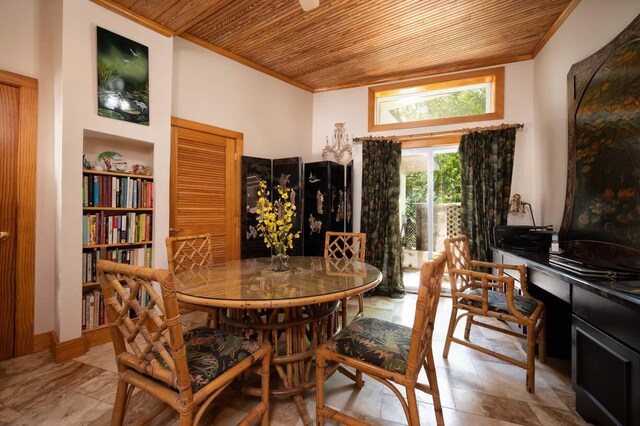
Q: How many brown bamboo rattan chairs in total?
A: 5